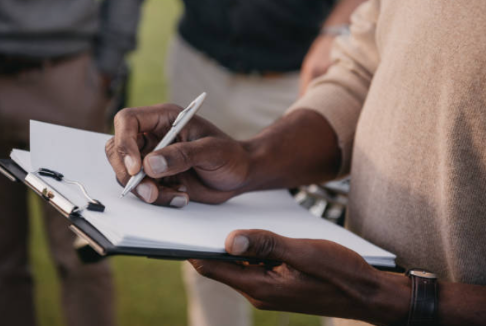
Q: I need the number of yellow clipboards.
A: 0